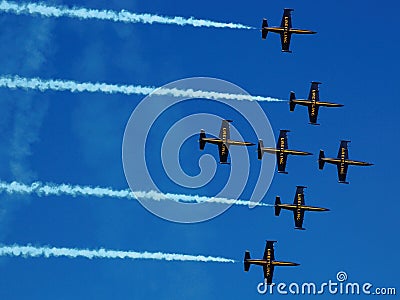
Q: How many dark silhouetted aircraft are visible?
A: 7